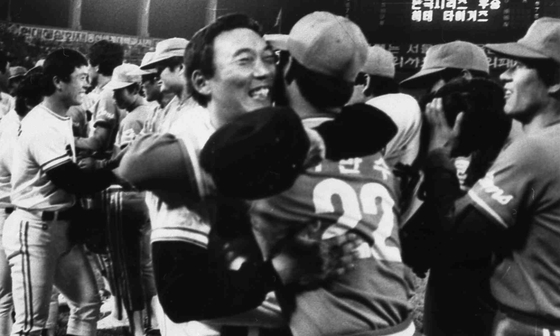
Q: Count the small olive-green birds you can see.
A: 0